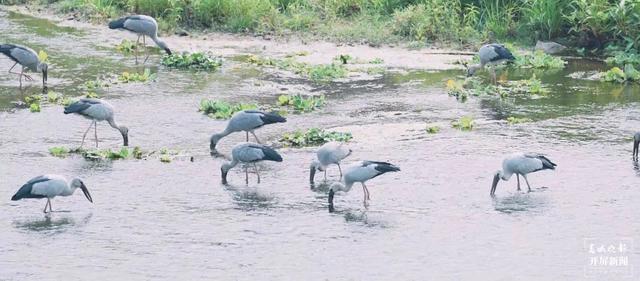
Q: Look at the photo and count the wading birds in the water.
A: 11